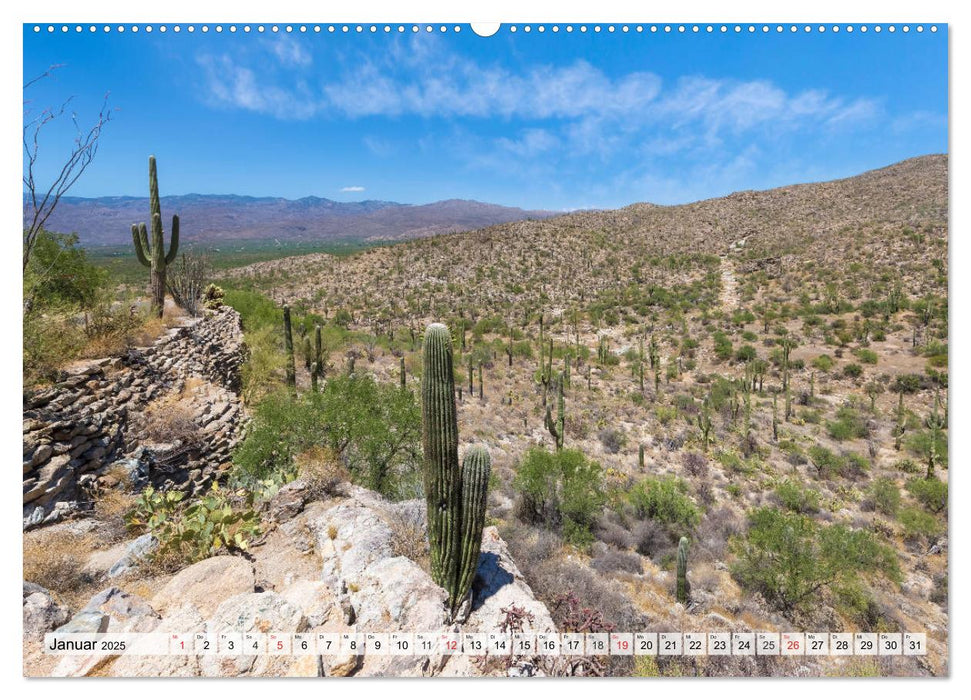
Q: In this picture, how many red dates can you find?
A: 5